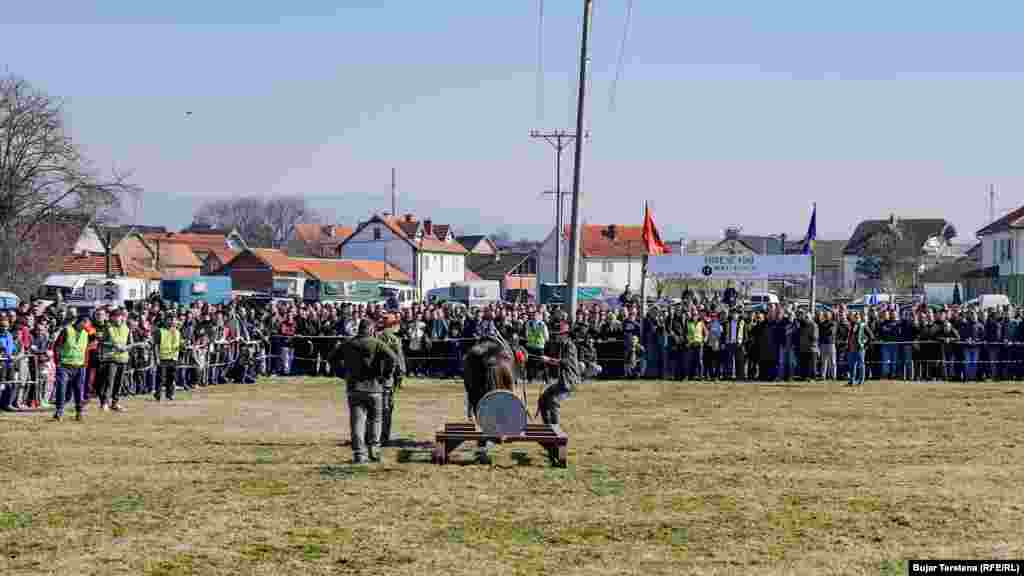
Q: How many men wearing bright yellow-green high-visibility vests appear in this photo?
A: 5